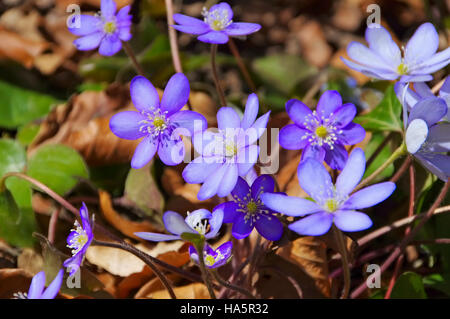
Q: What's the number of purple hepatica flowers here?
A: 13